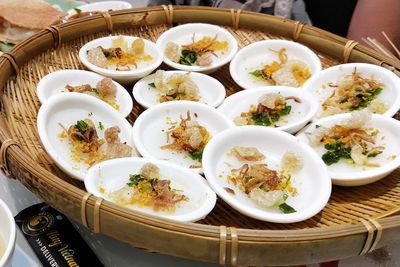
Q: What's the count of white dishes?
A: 12